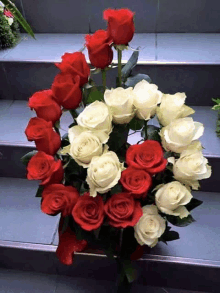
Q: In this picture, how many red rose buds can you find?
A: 12